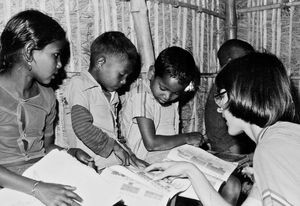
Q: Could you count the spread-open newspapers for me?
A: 3